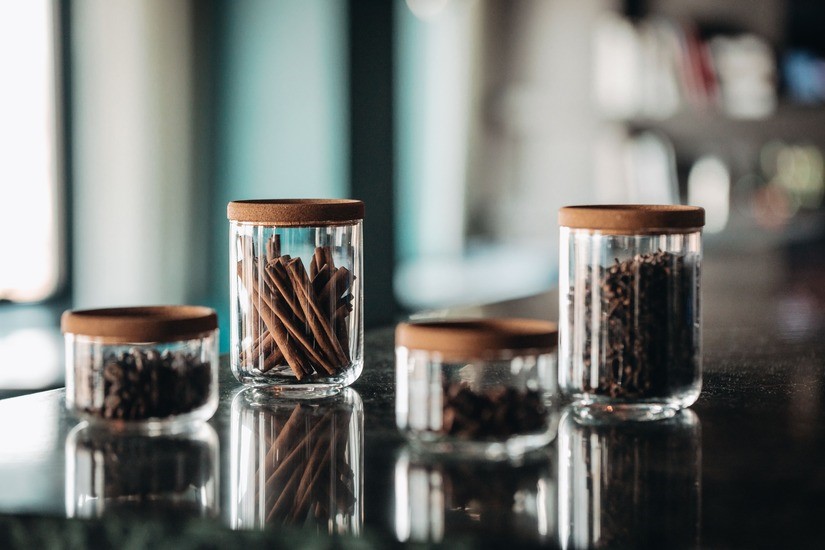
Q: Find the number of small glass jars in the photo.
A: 2